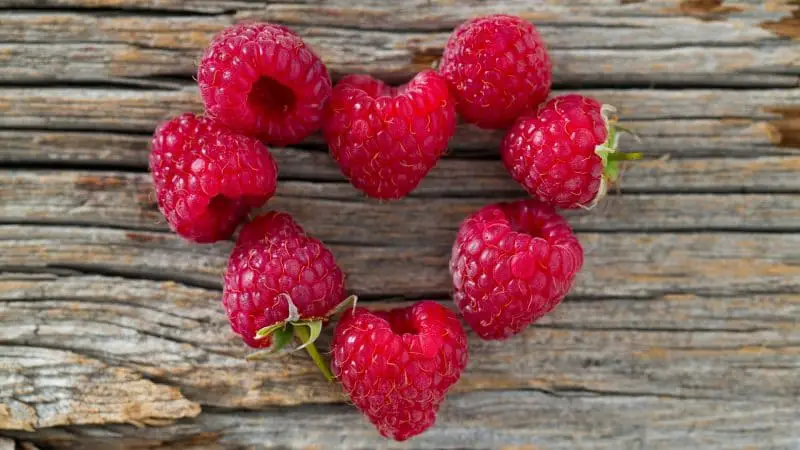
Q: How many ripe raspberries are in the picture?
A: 8